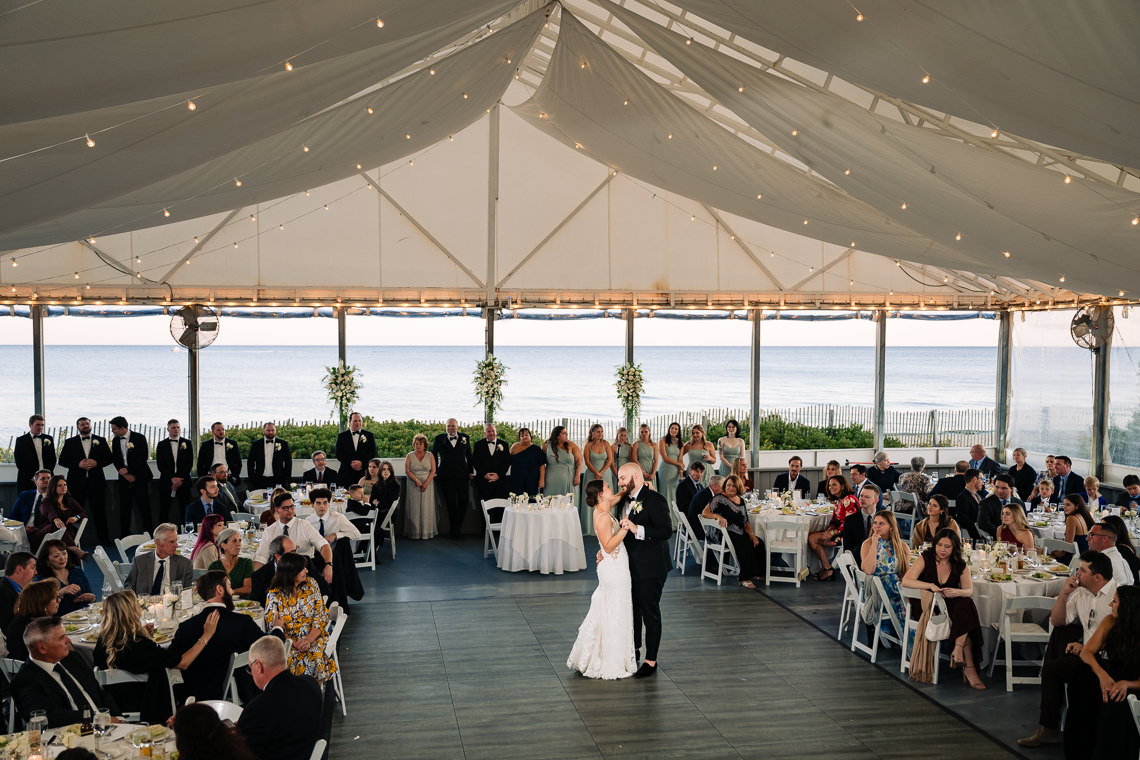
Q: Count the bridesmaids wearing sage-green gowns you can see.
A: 7